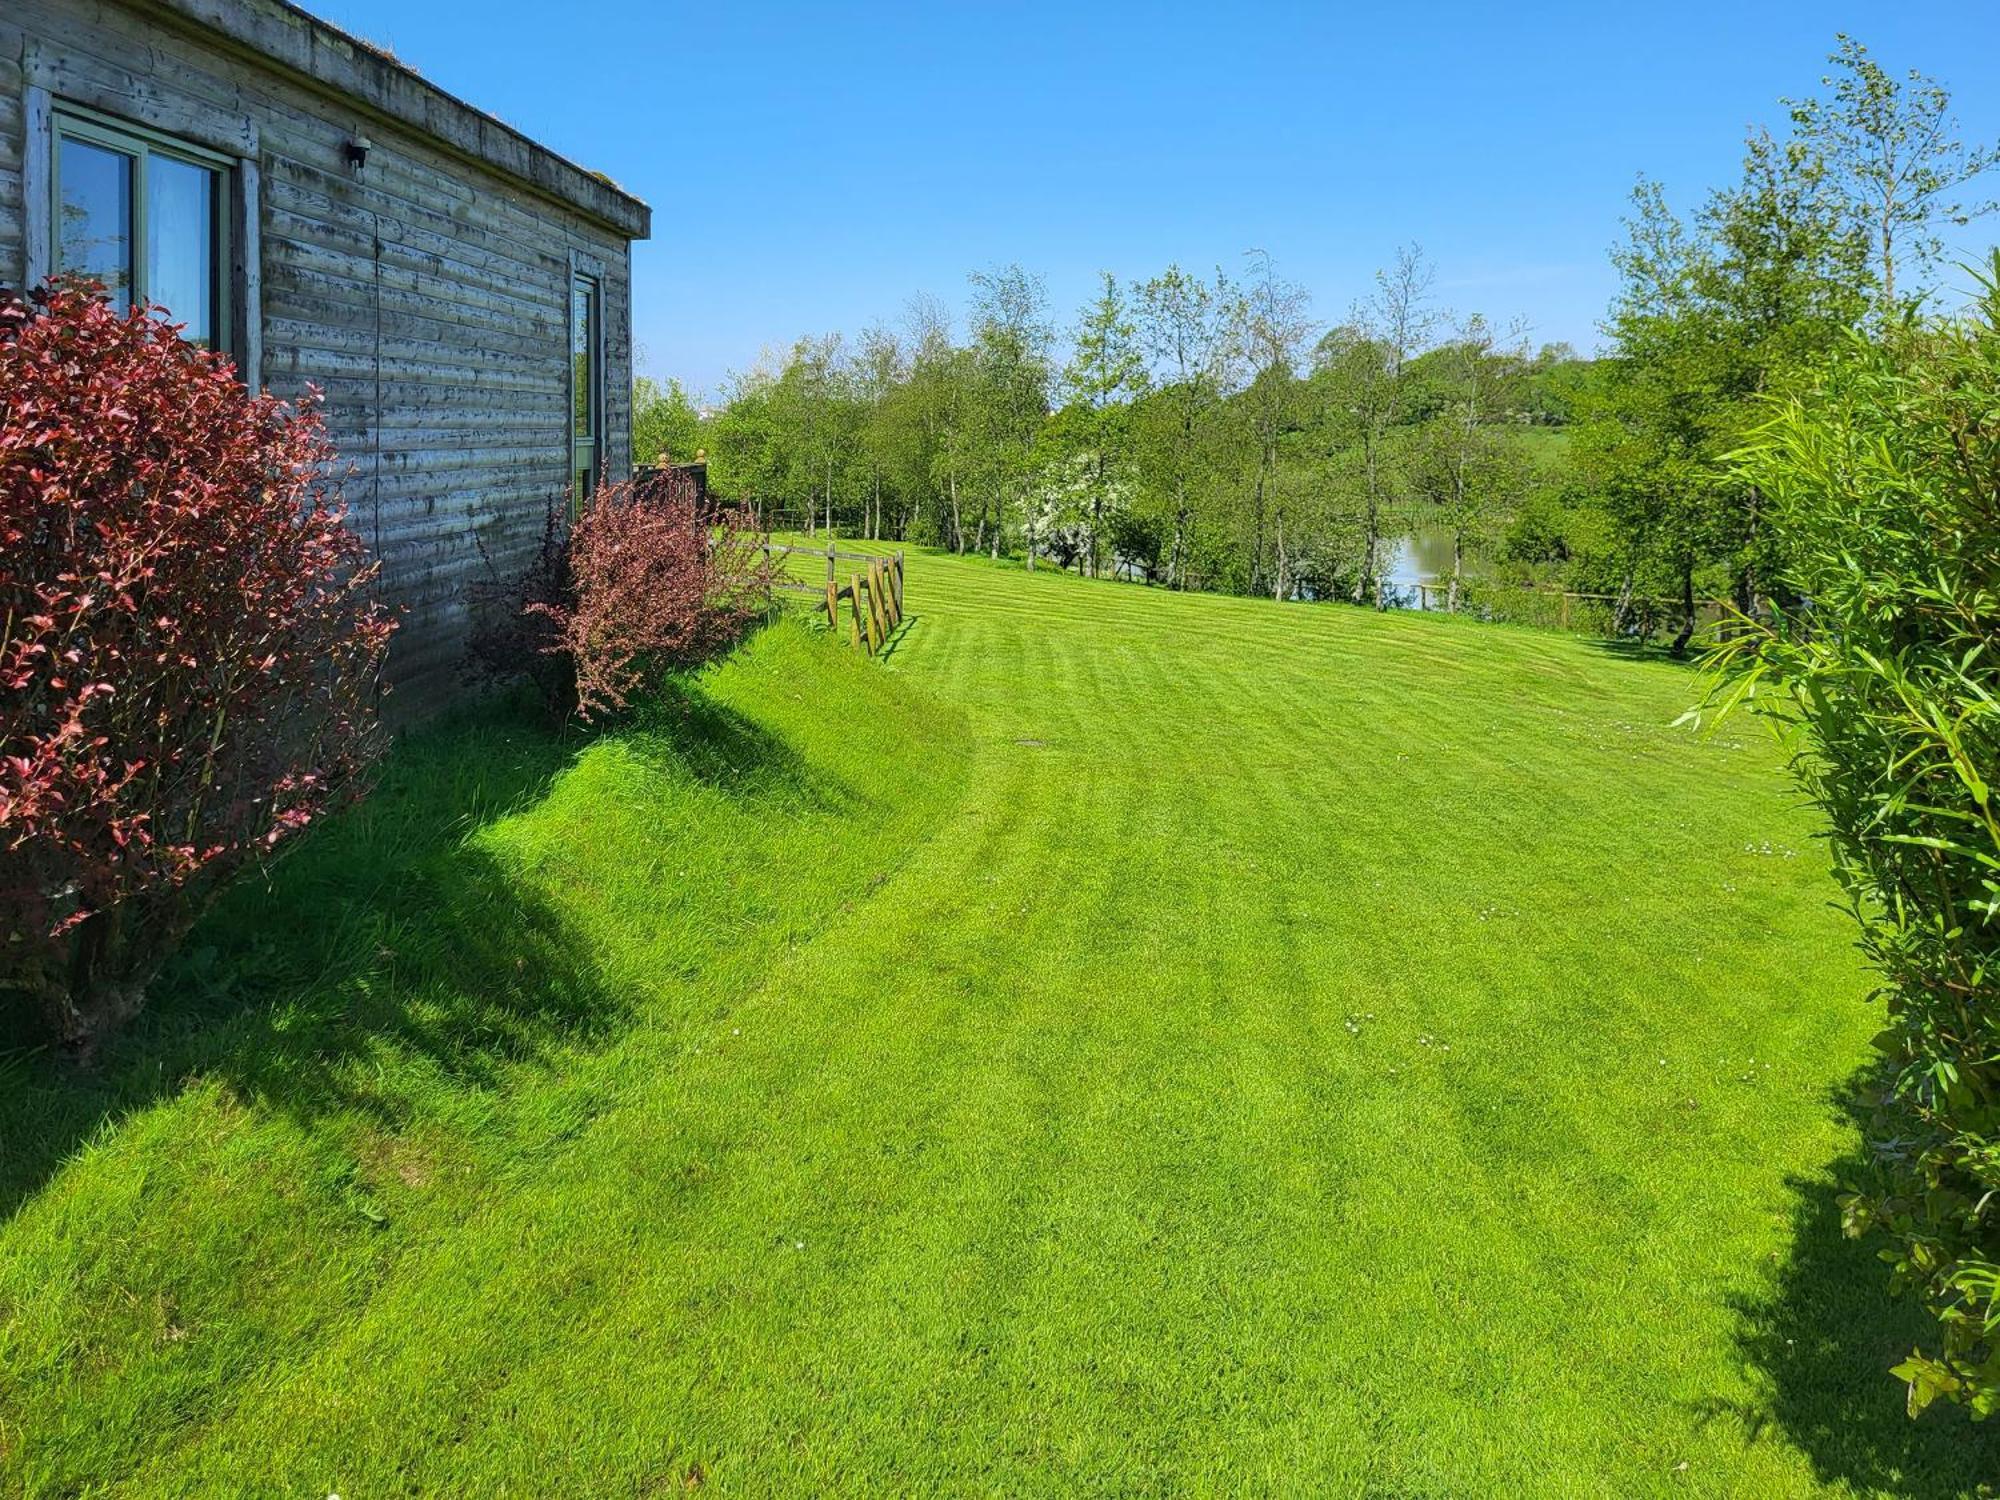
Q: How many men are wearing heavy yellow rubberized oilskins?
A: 0